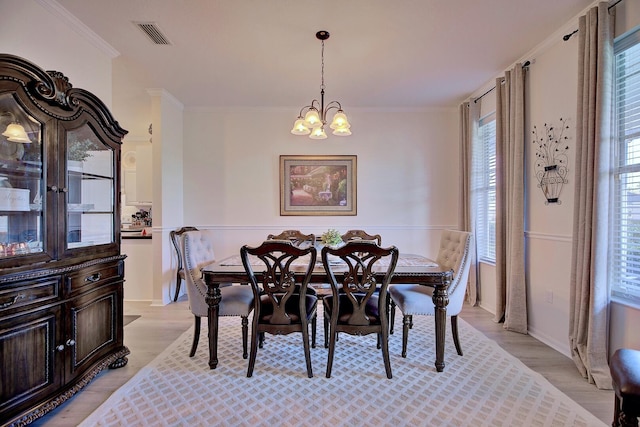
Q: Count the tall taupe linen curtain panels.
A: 3